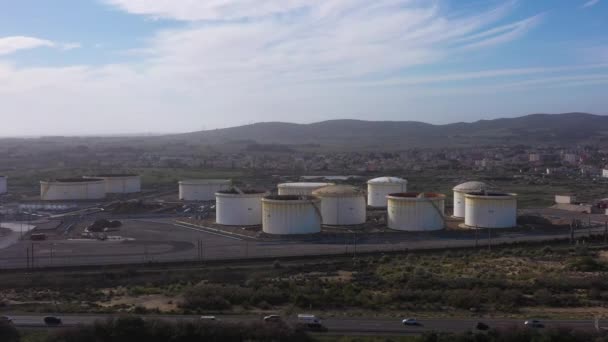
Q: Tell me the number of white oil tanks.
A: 12